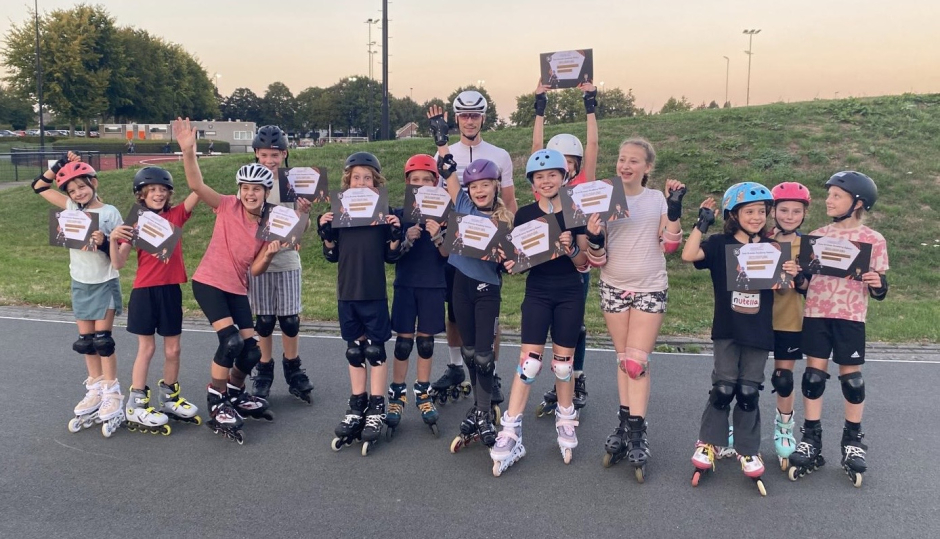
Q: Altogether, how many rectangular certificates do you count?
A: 12